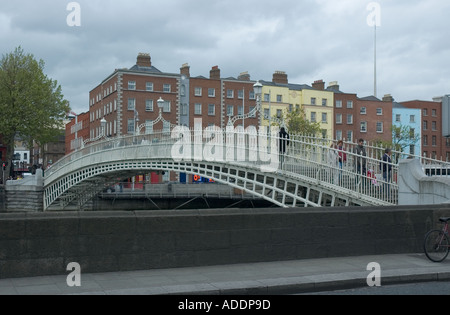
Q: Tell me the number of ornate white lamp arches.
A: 3